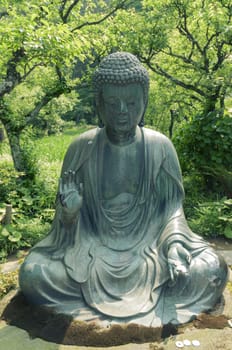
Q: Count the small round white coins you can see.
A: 3